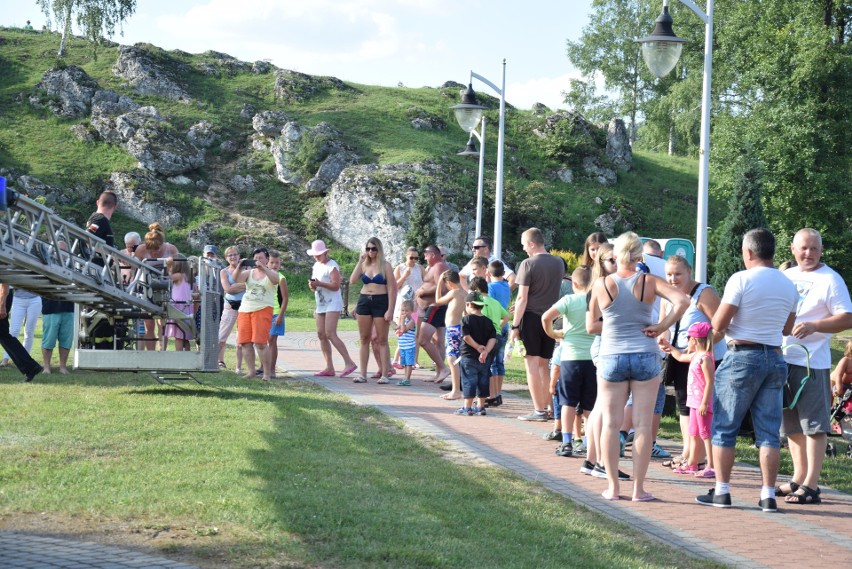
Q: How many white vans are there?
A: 0